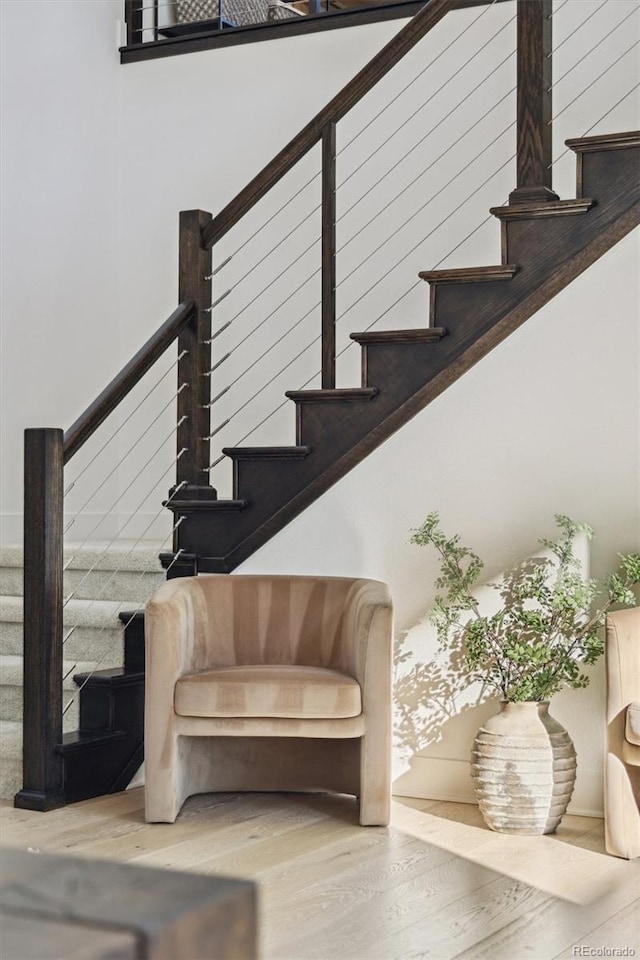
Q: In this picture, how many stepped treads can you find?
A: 11